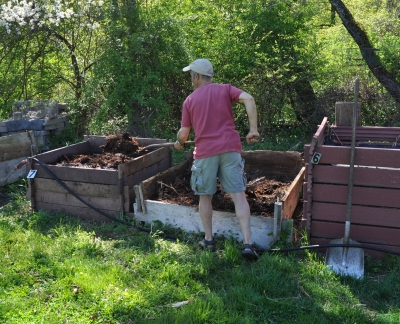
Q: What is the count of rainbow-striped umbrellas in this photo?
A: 0